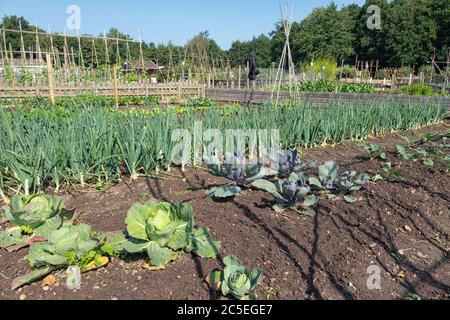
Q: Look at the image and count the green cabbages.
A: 4